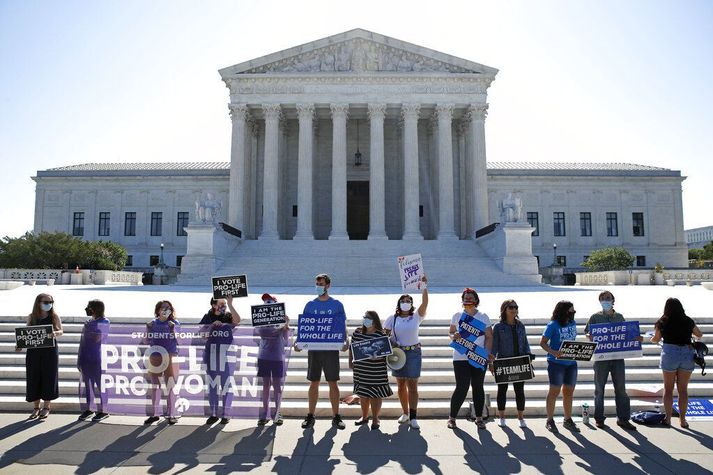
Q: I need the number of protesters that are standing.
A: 13